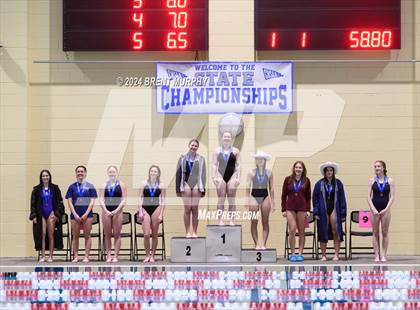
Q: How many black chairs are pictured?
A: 7